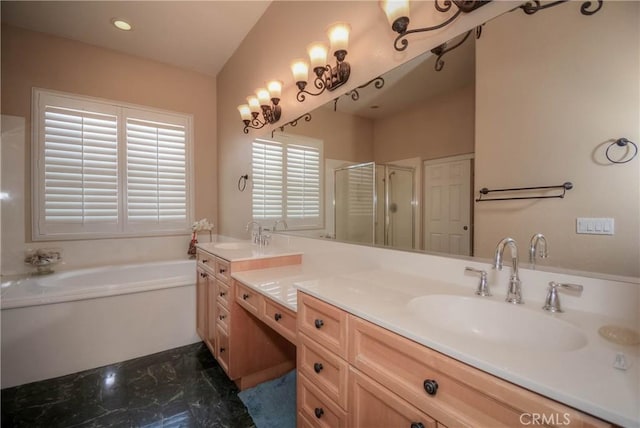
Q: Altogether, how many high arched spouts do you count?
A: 2